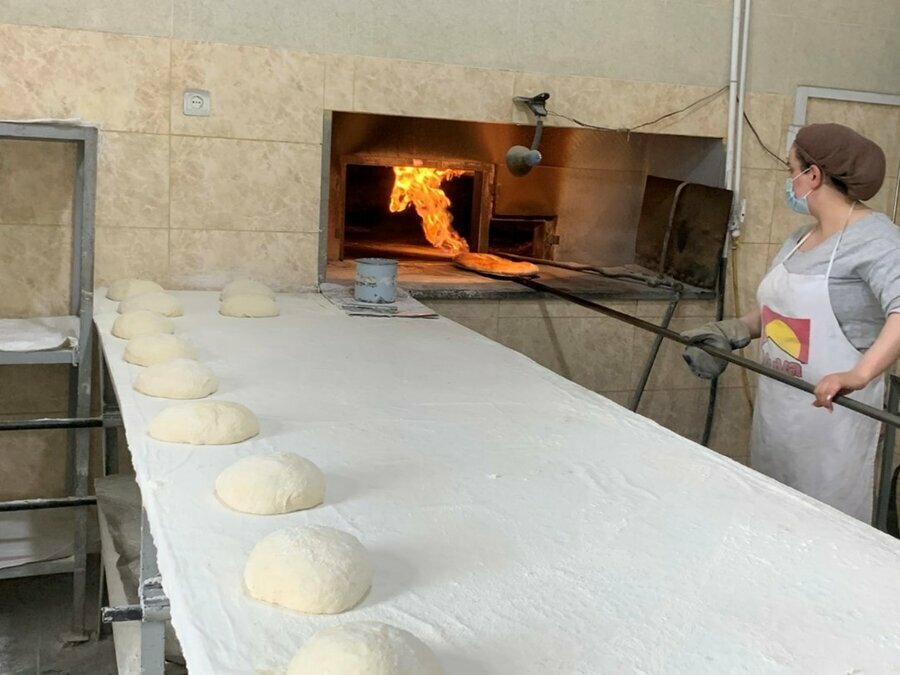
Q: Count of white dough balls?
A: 11